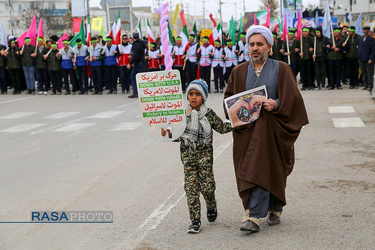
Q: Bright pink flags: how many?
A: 8